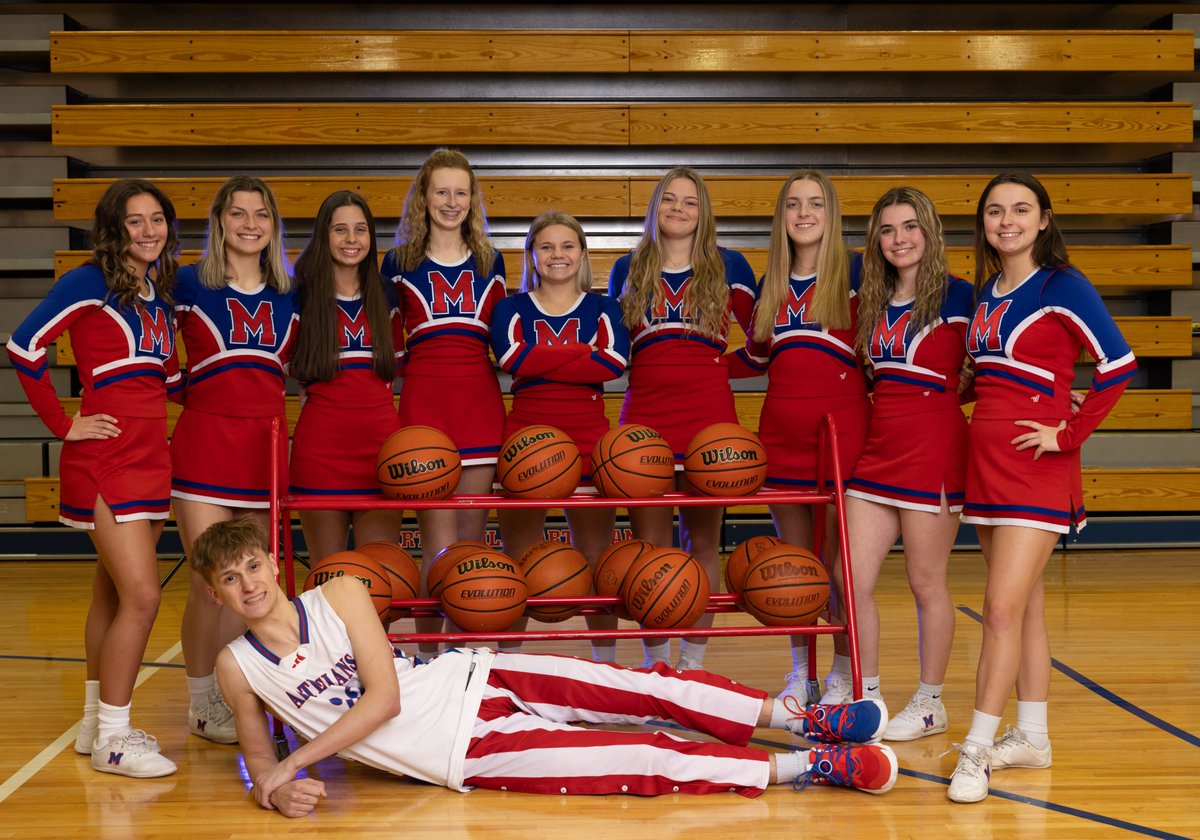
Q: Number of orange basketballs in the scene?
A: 13